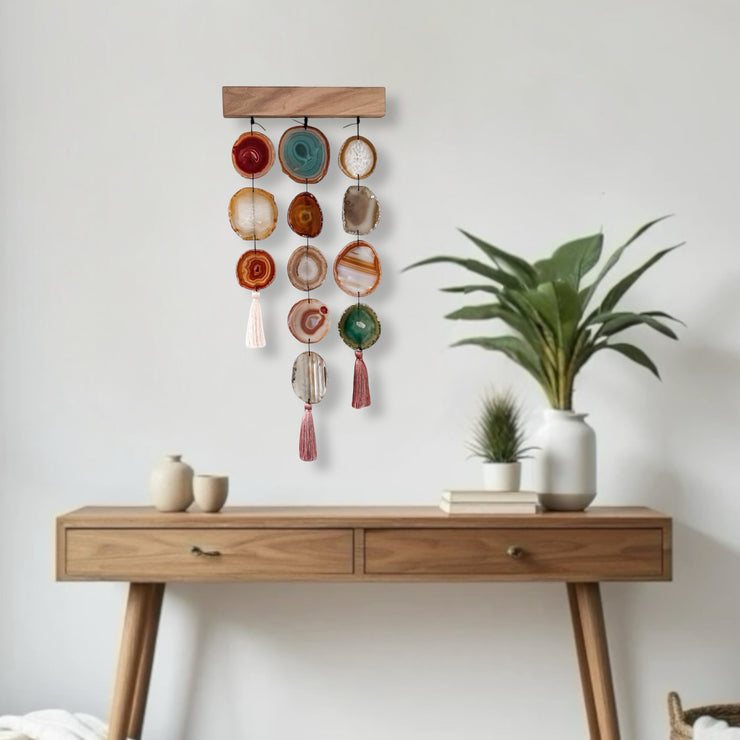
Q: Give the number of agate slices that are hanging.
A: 12